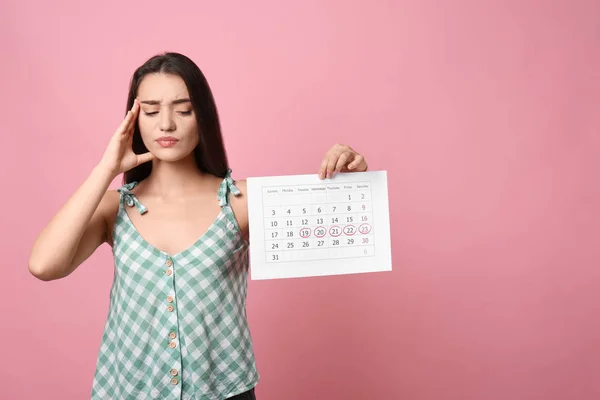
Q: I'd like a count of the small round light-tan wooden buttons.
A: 8